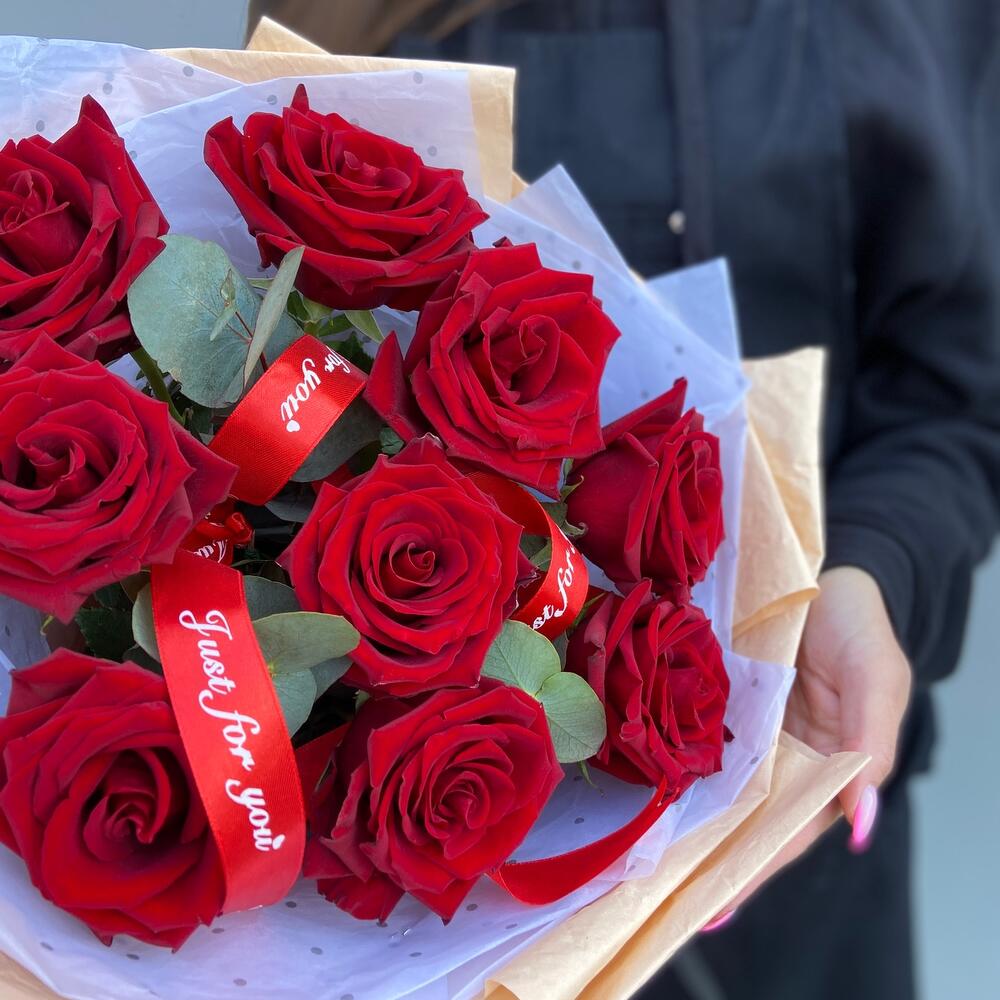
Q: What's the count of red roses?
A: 9